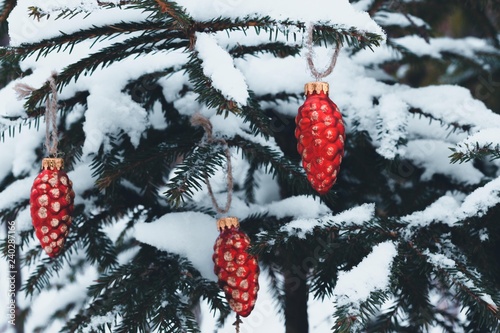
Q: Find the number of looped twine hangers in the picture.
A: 3